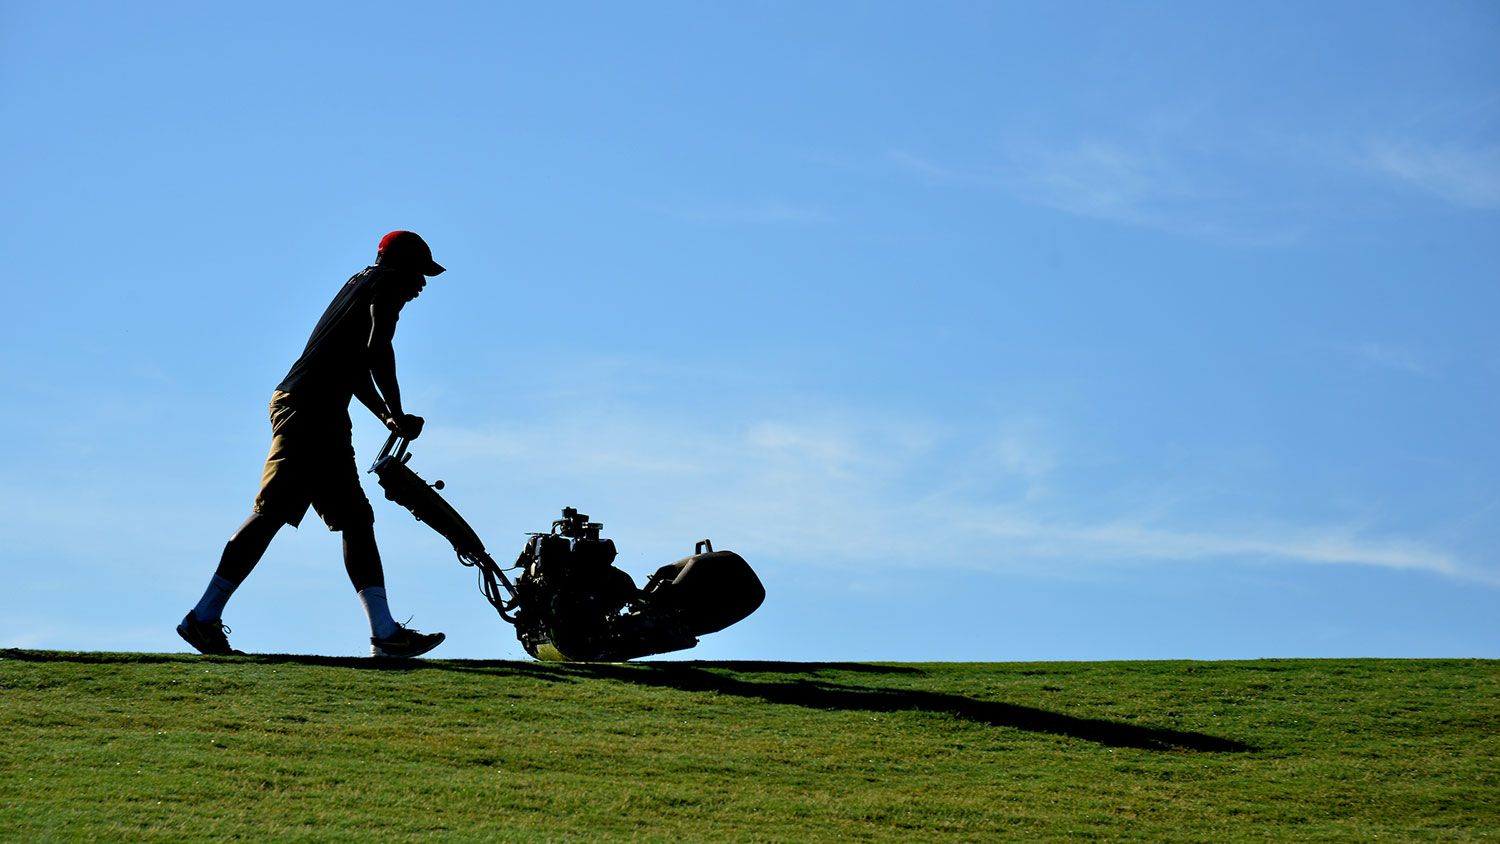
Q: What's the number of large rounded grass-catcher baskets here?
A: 1